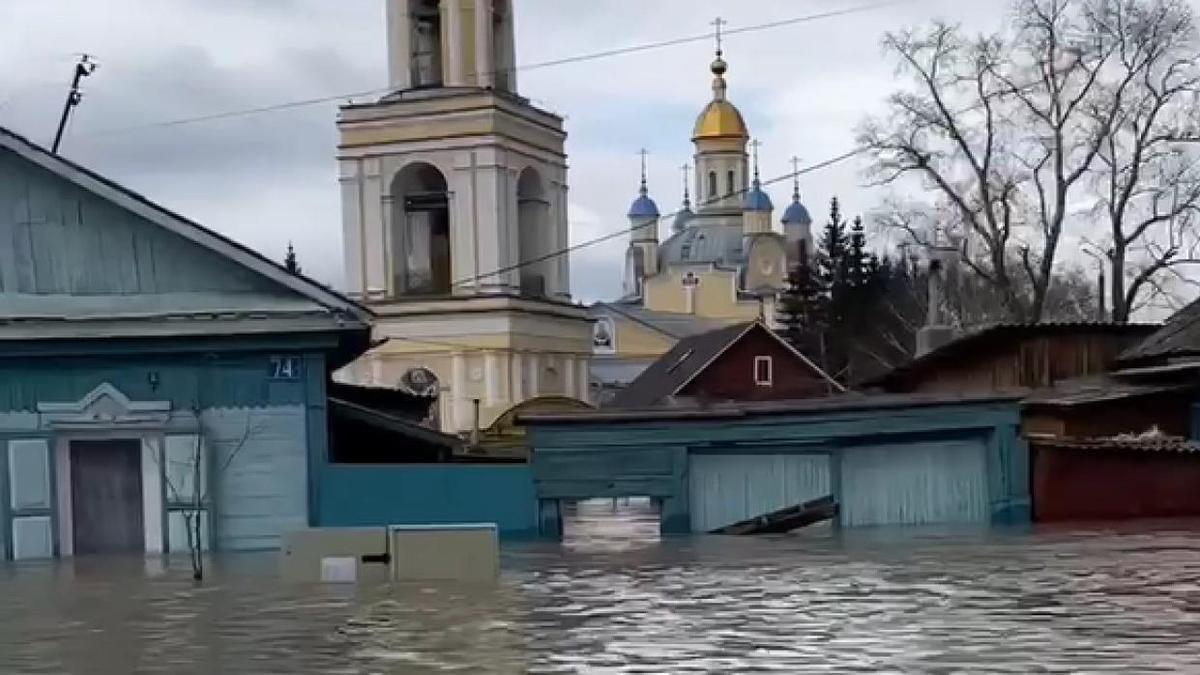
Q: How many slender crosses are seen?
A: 5